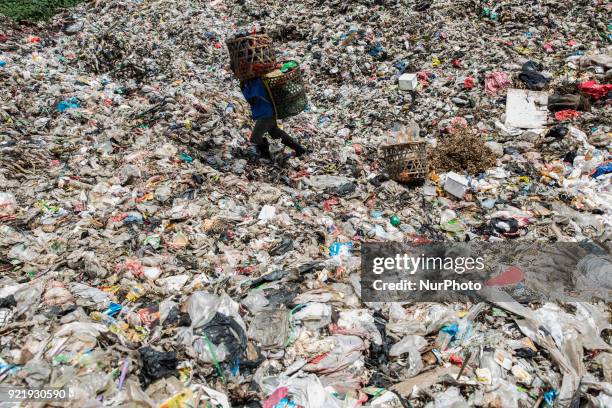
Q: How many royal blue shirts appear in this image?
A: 1